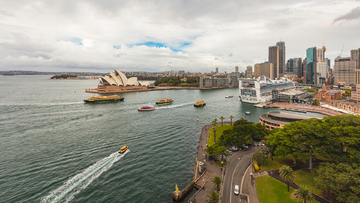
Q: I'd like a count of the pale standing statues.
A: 0